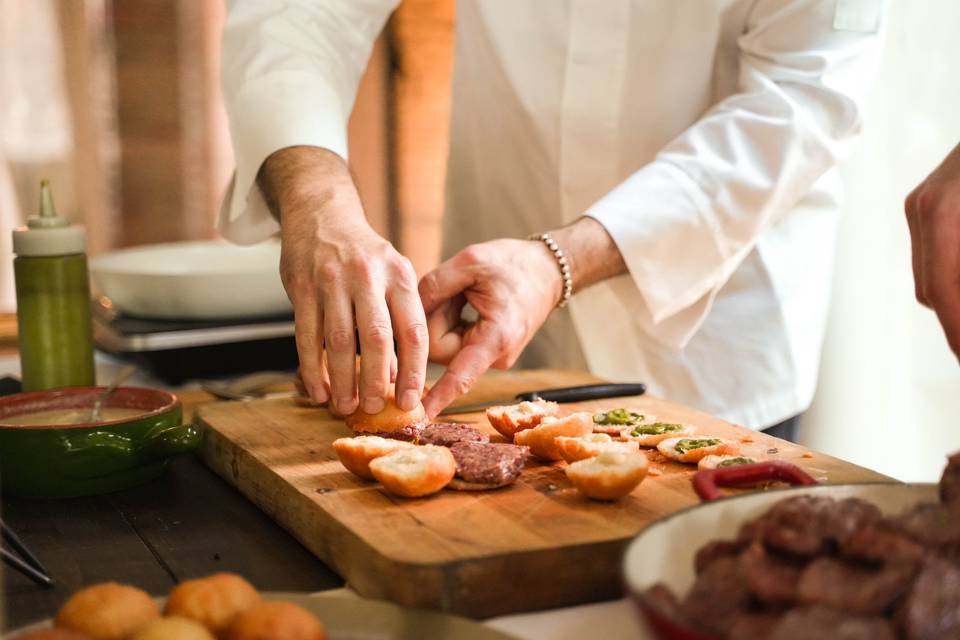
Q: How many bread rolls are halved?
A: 7